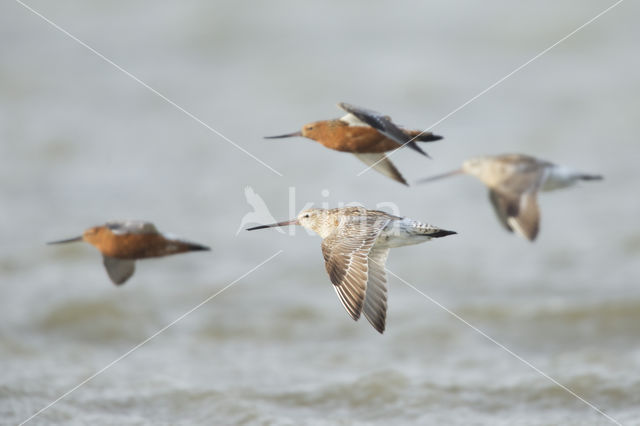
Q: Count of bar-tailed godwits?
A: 4